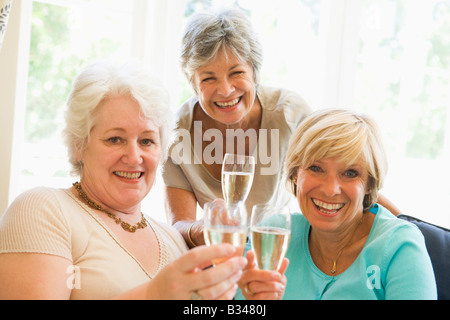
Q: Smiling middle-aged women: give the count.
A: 3